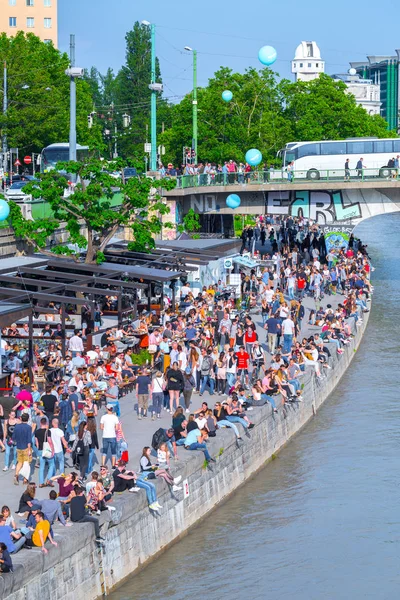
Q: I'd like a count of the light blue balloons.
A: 5